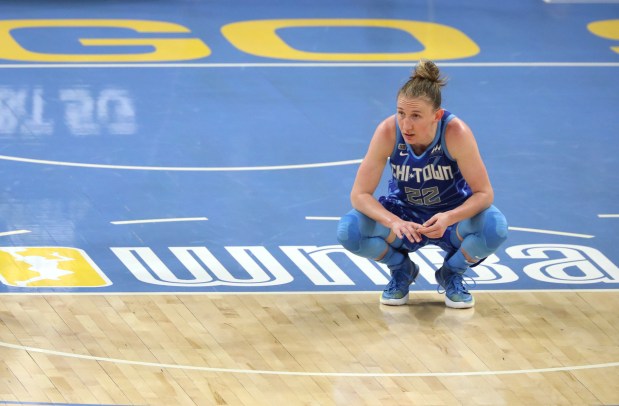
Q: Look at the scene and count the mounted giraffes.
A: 0